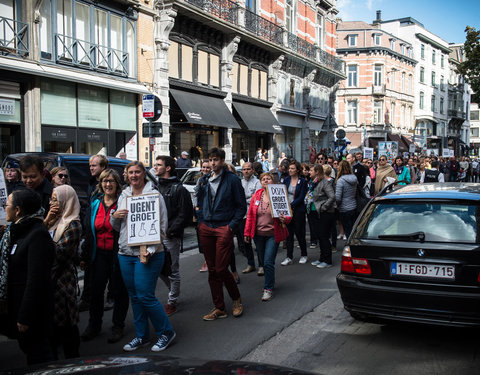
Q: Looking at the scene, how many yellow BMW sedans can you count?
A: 0